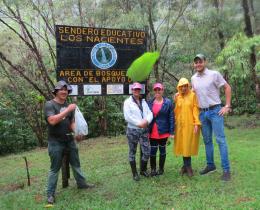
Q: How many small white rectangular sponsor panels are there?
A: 4